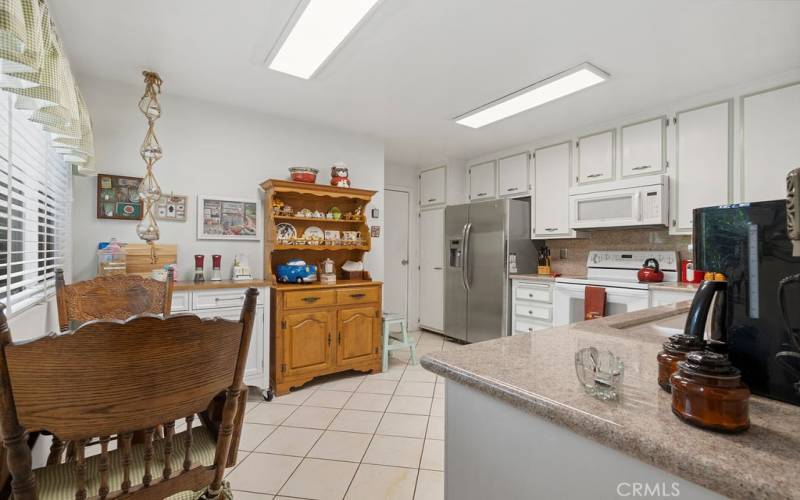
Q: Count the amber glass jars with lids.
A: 2